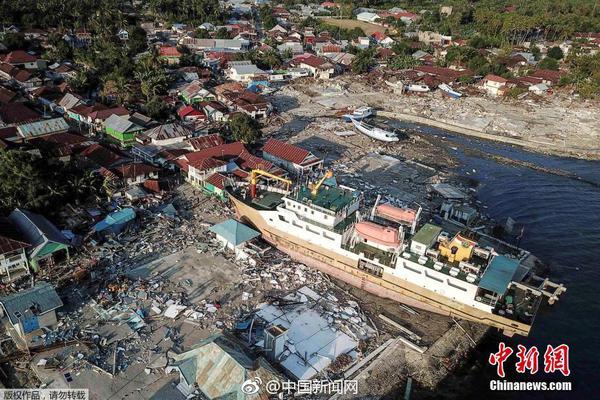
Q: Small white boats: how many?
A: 4